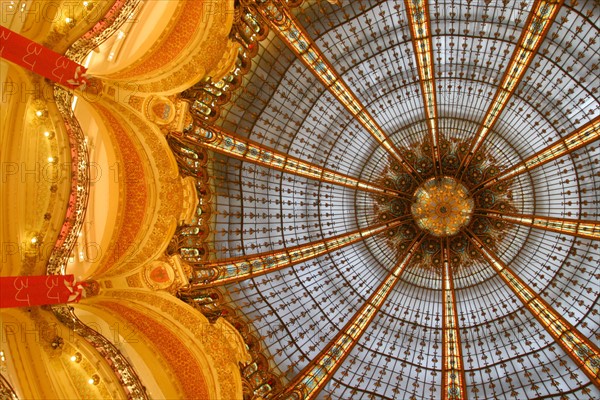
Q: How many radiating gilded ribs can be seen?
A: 10